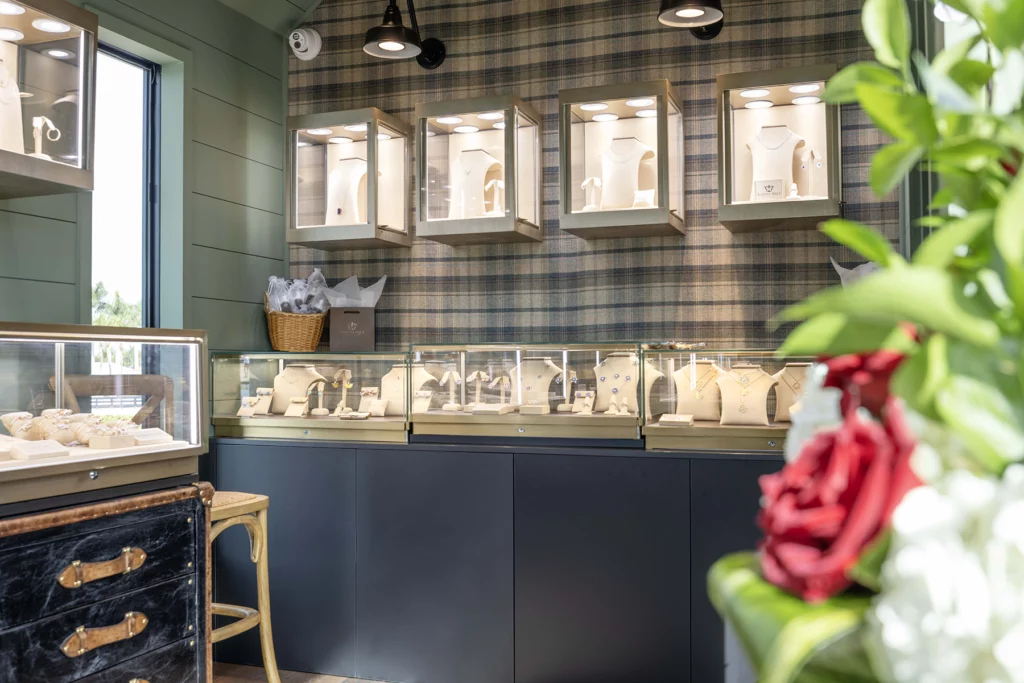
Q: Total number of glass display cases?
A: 9